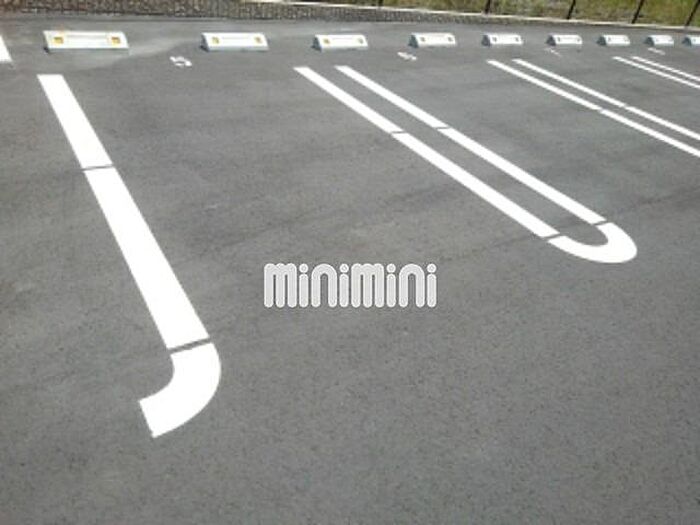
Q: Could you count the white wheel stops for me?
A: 9